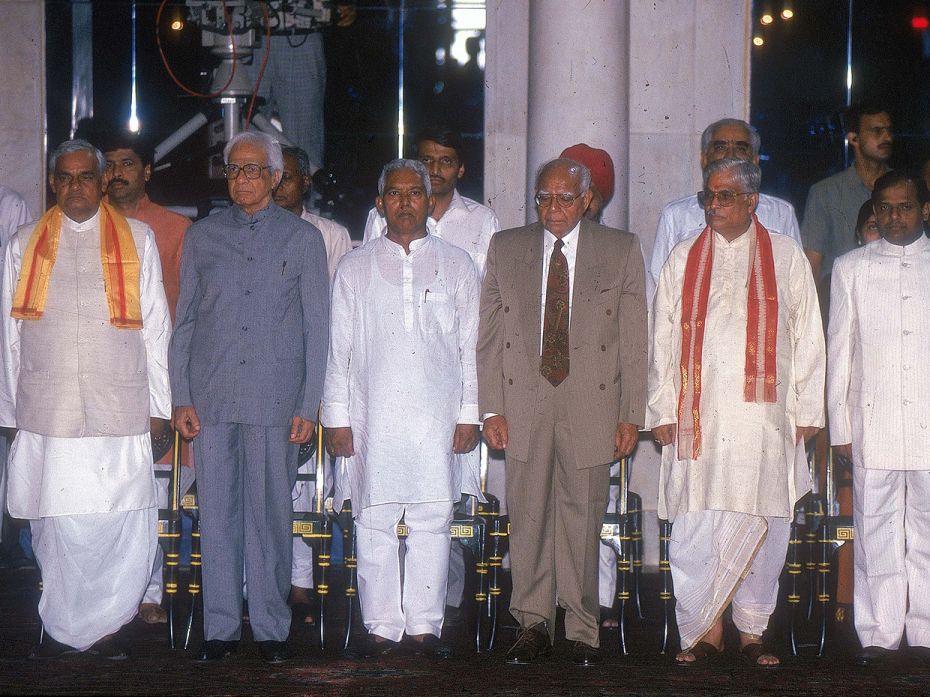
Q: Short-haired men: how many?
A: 11